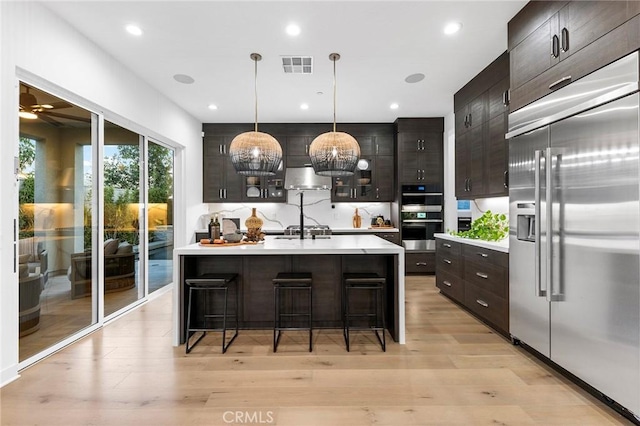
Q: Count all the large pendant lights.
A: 2